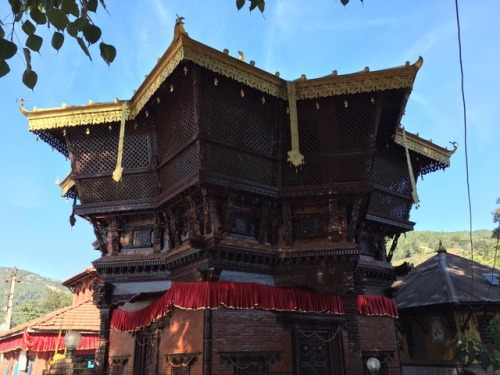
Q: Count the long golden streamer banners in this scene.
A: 3